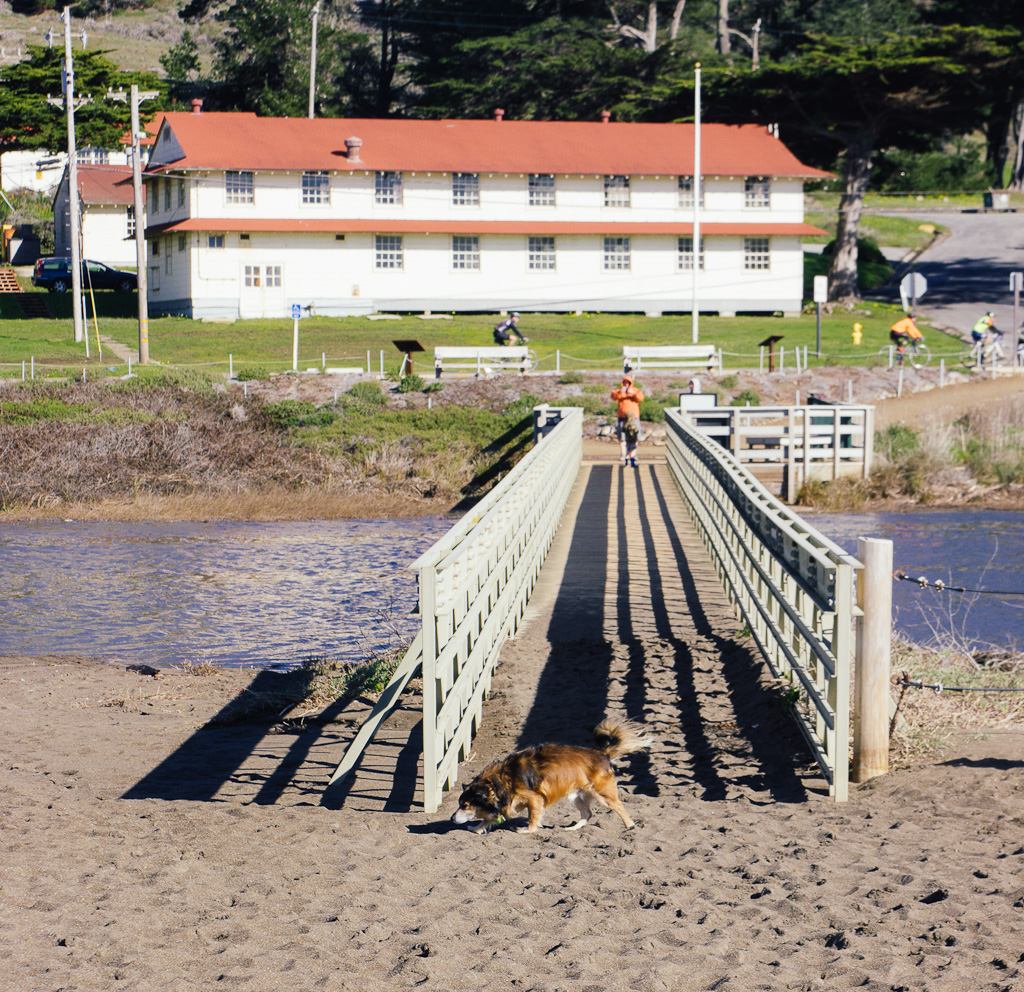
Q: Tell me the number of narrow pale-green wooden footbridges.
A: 1